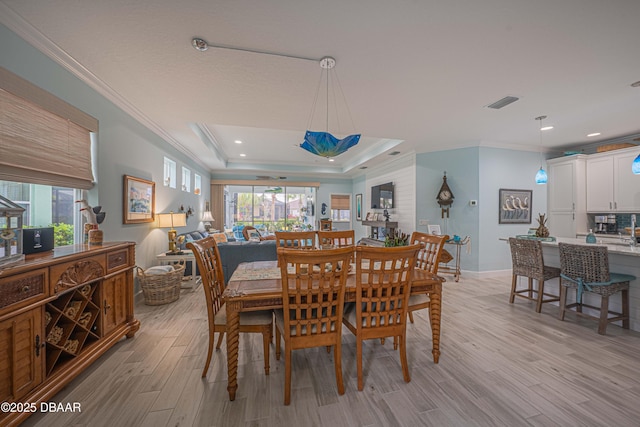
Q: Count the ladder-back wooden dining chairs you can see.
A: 6